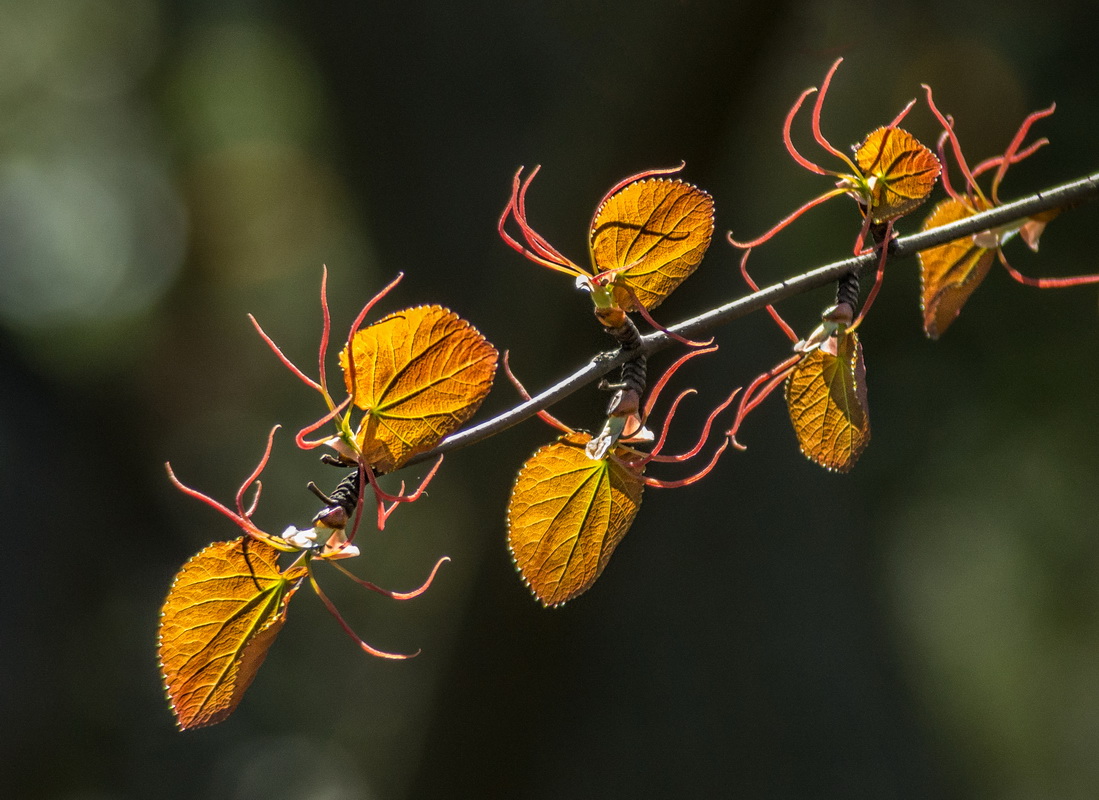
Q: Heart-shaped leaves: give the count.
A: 7